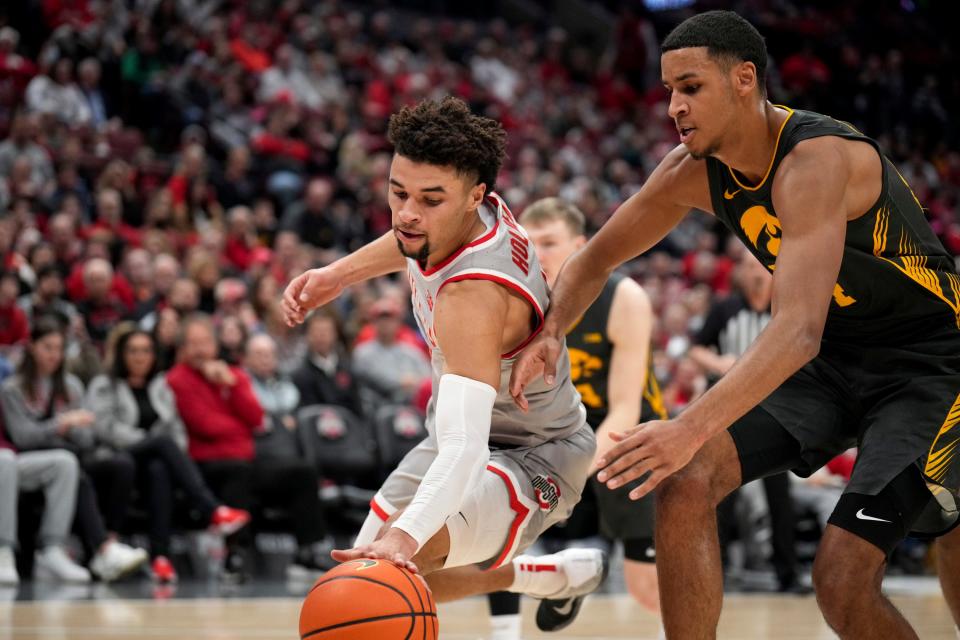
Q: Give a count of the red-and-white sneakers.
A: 2